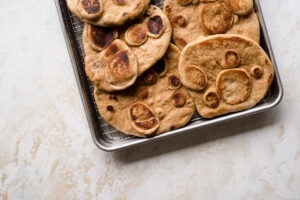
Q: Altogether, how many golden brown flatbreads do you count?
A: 5